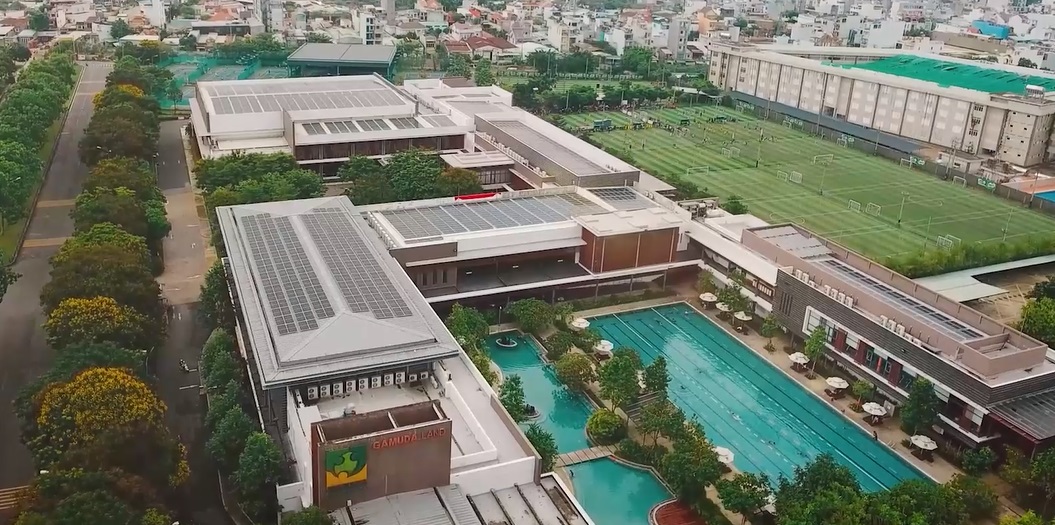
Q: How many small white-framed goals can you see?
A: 15